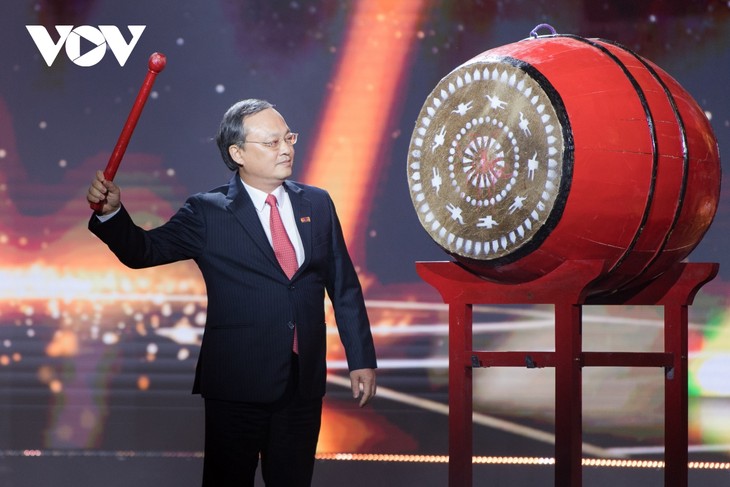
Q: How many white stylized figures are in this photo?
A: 9